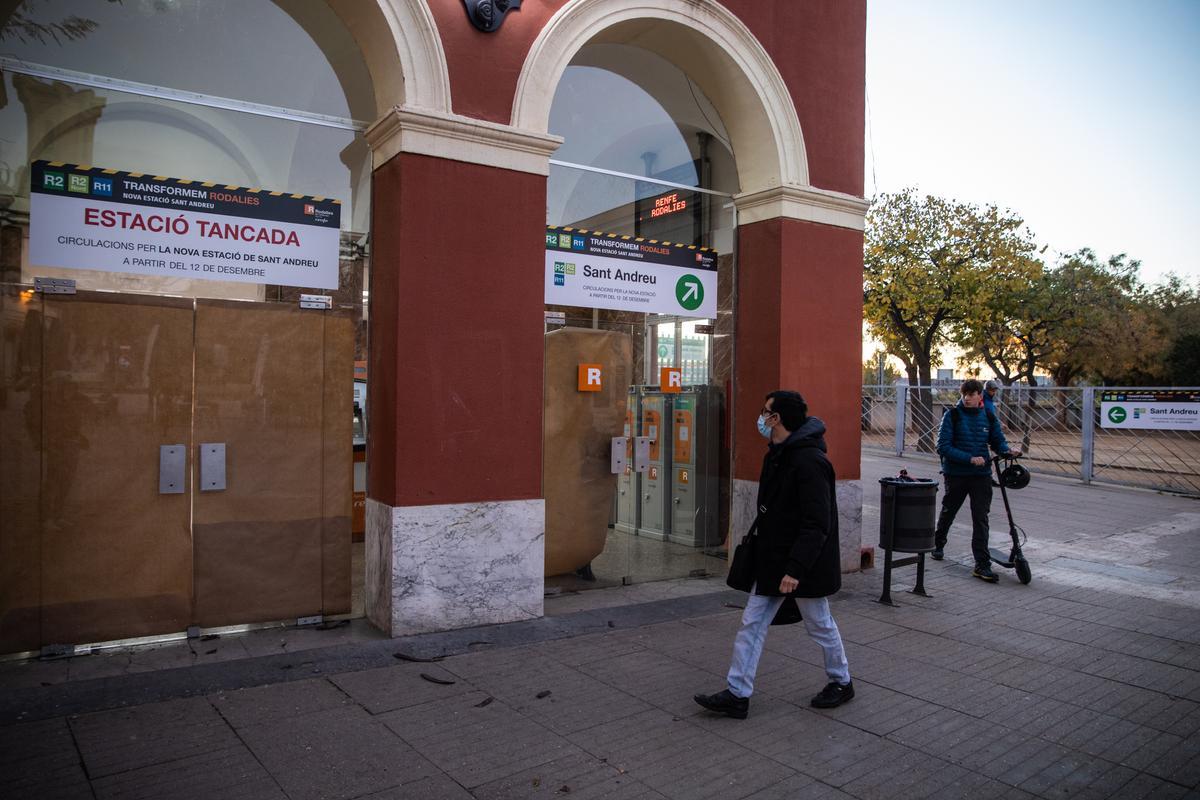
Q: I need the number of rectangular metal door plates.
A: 4